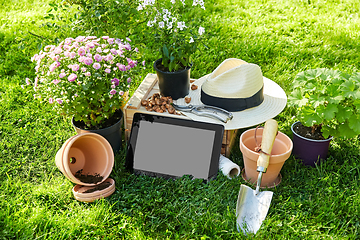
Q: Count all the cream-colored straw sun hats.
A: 1